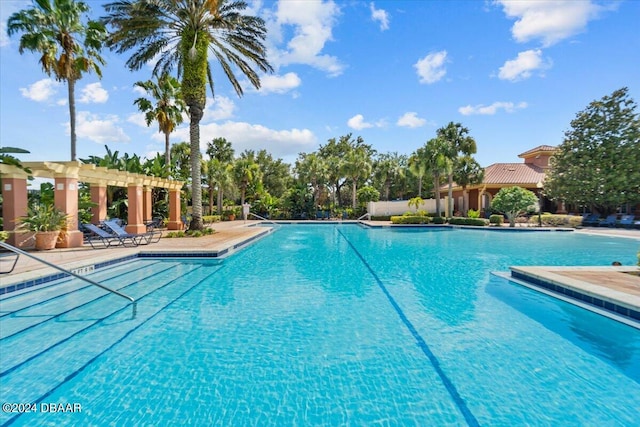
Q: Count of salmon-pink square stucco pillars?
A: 6